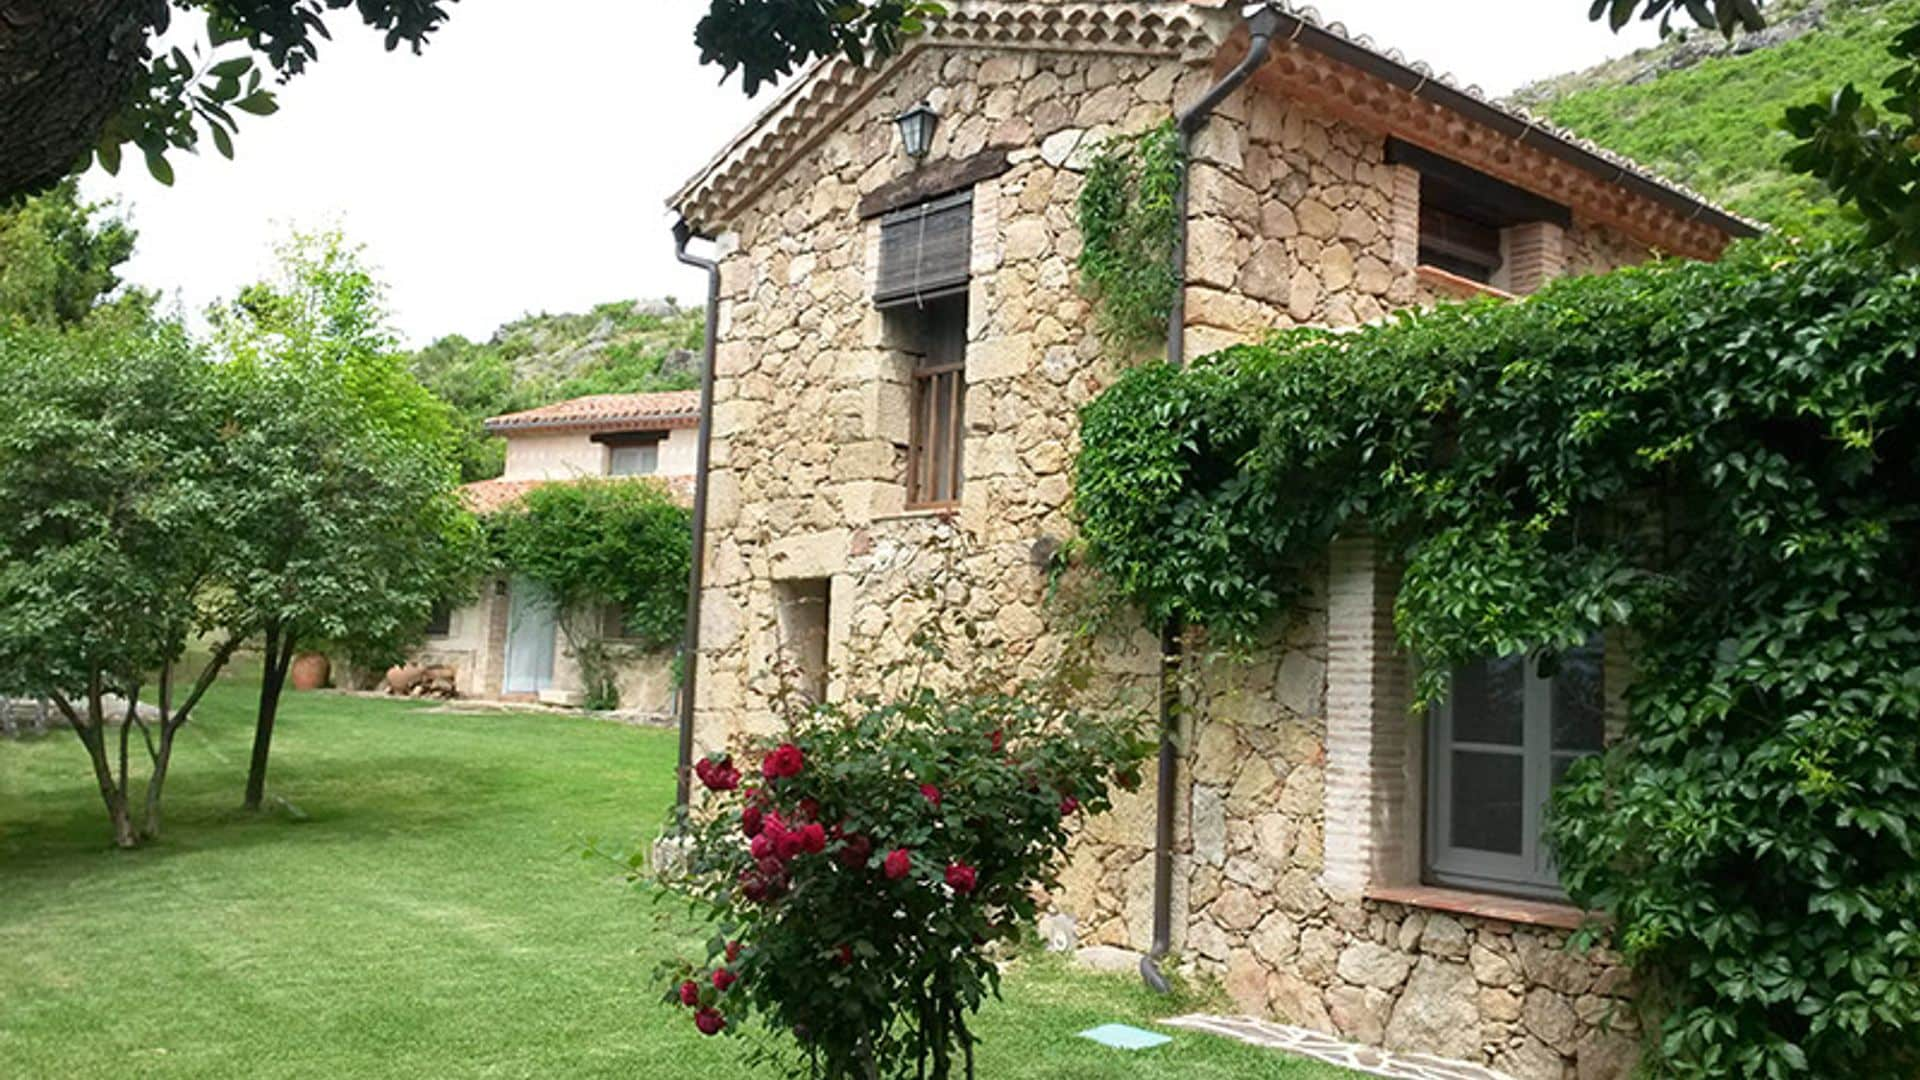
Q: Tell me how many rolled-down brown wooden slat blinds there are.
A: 1